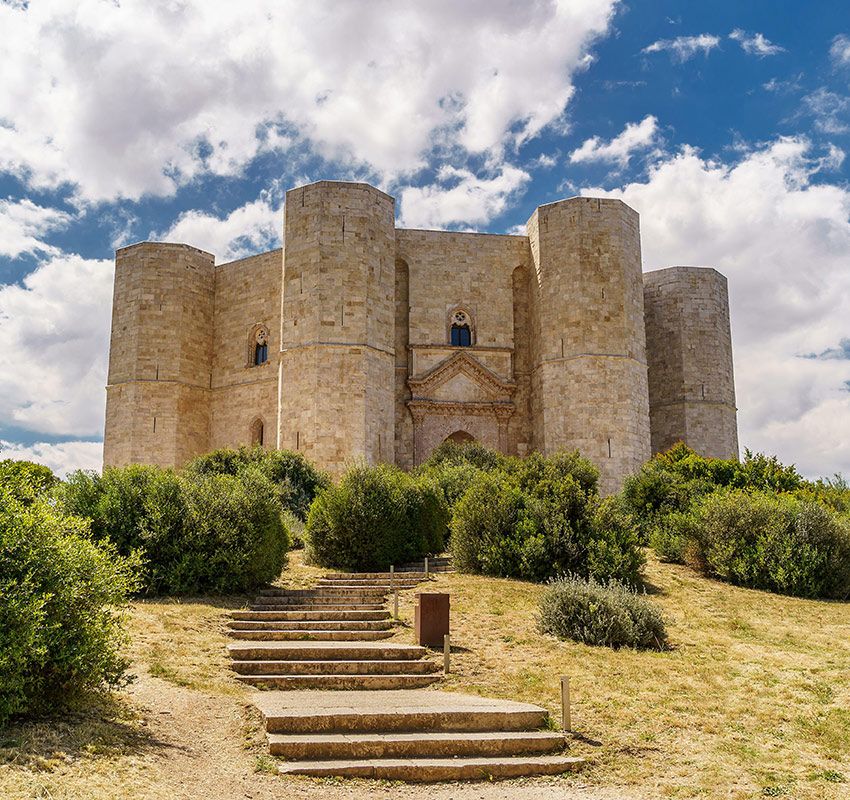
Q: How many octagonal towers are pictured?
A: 4